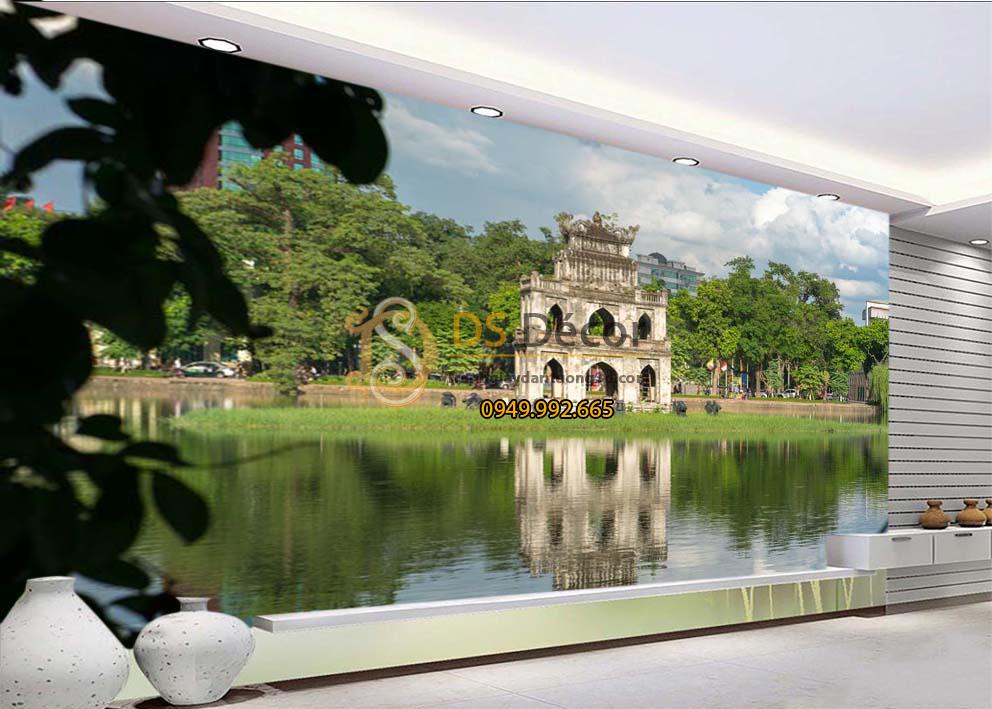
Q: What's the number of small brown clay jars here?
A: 3